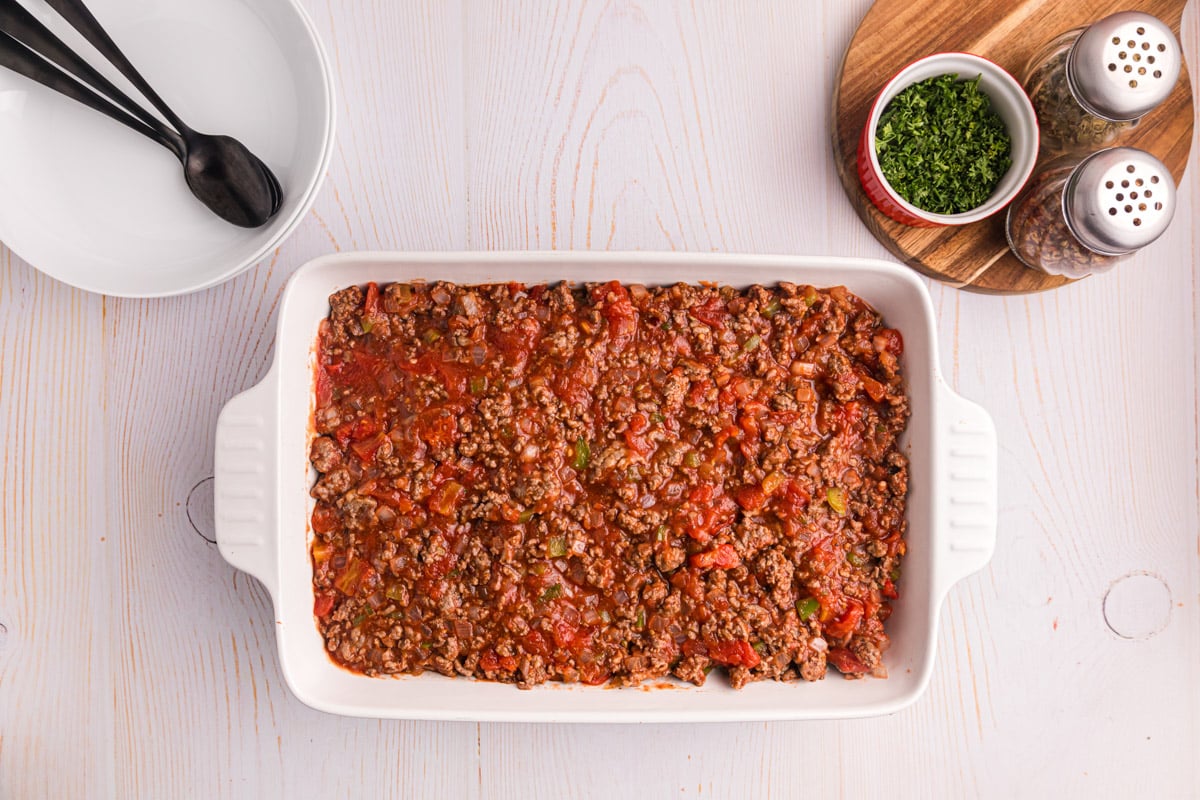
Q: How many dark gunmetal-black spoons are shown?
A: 3